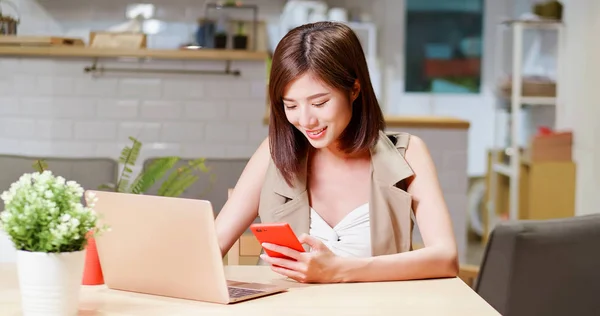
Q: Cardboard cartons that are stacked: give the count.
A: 2